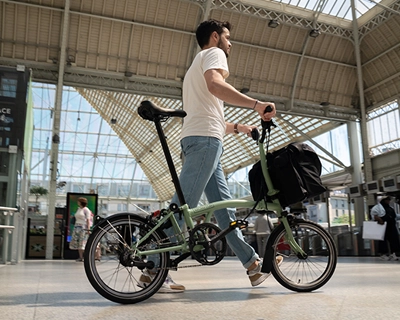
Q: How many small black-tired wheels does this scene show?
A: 2